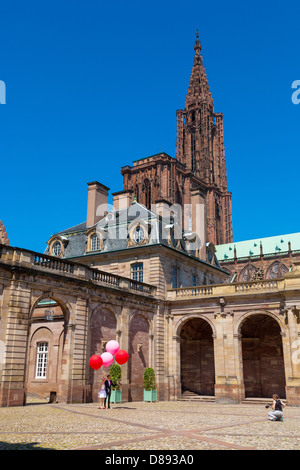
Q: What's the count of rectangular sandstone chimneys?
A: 4